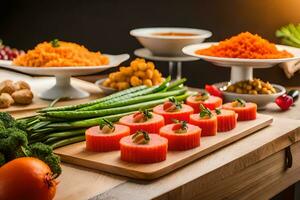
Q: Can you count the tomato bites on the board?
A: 9